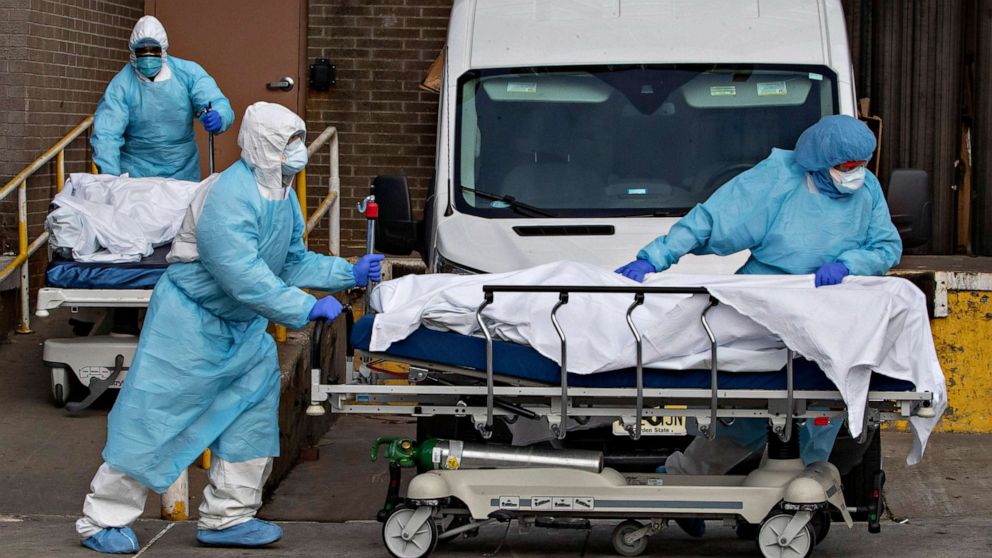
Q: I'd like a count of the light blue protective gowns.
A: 3